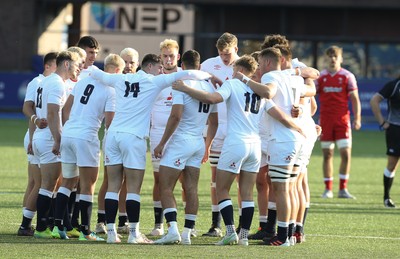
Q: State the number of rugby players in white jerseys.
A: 15